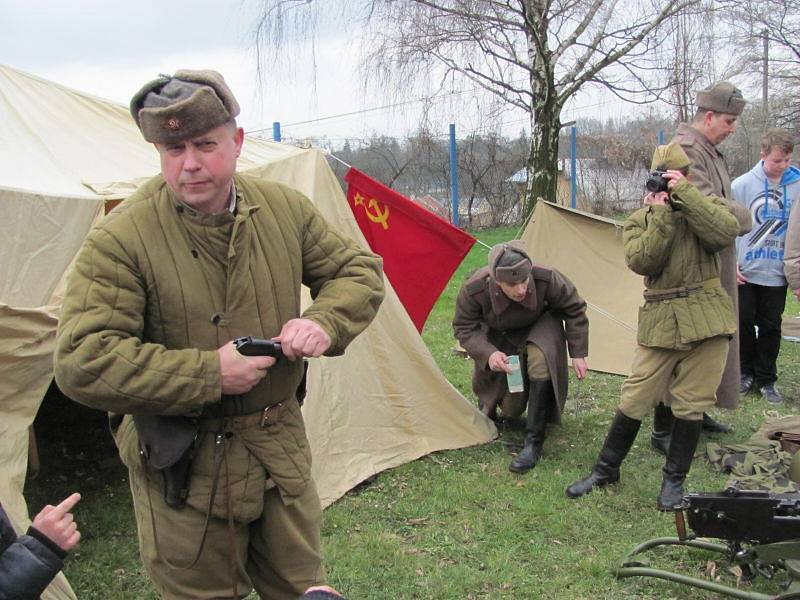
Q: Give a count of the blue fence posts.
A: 4